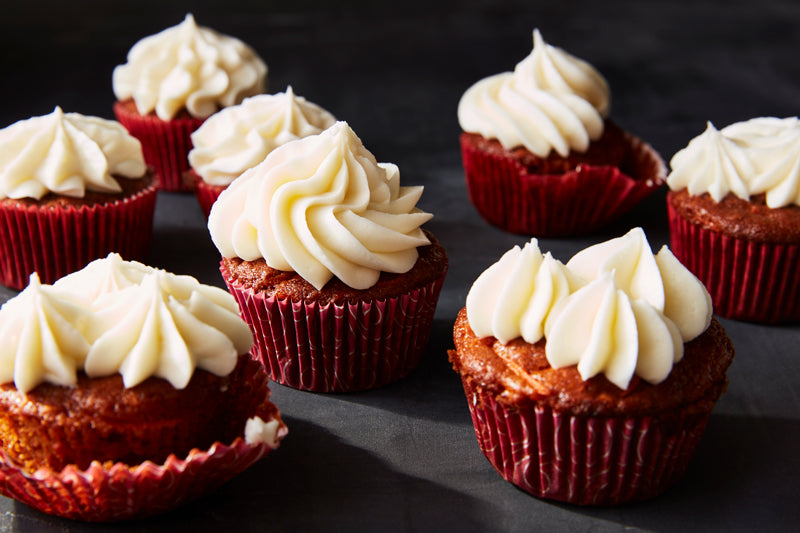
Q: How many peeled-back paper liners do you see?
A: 2